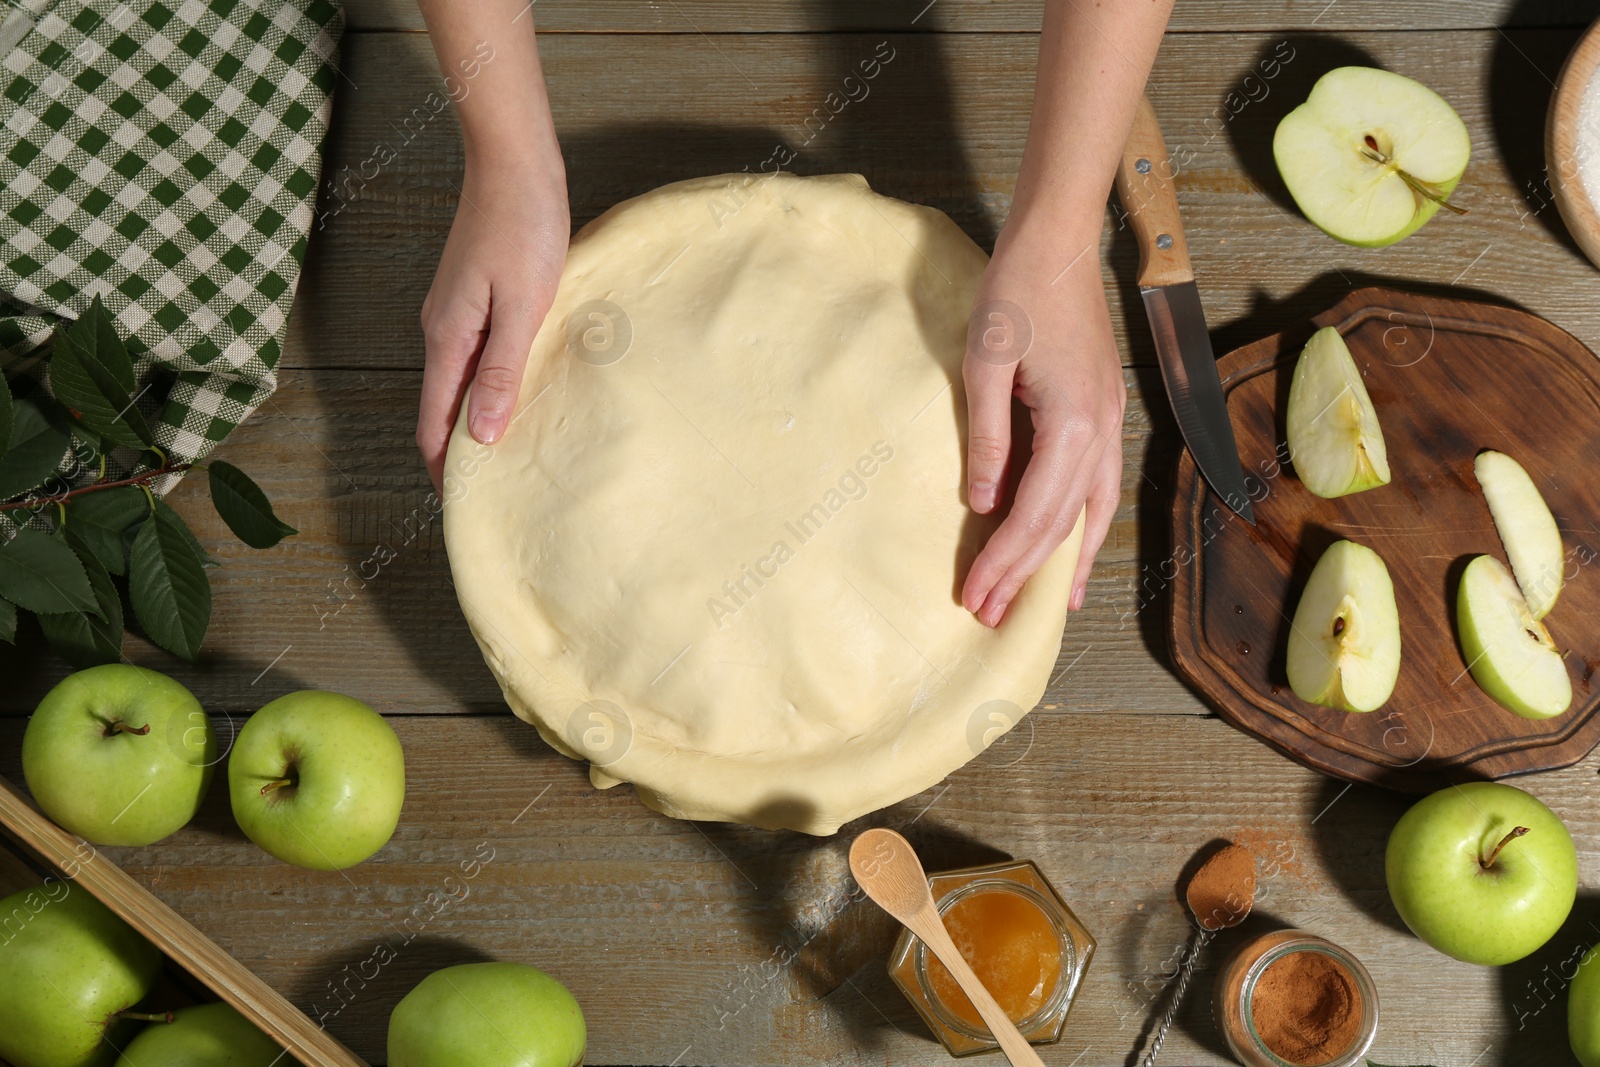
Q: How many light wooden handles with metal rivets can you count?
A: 1